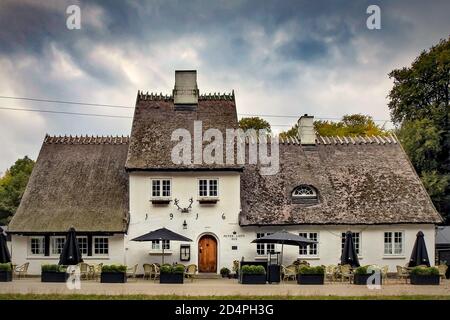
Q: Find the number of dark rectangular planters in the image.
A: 8